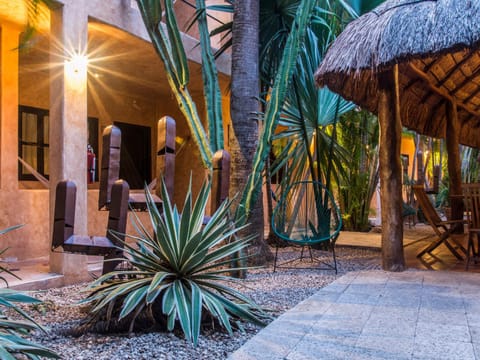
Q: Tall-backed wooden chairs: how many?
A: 2